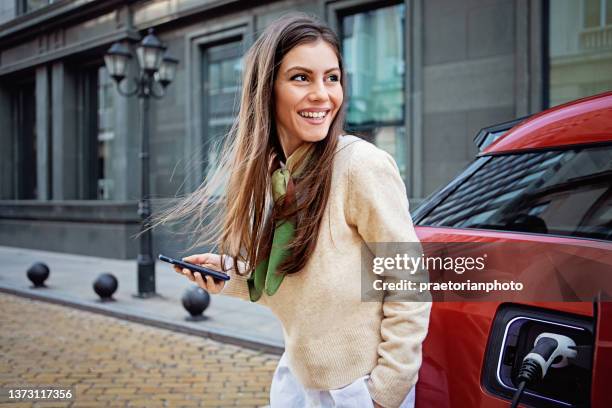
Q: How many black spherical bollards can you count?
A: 3